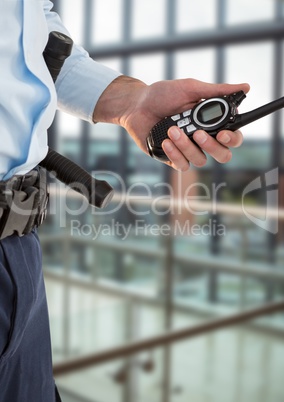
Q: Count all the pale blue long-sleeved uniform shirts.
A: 1